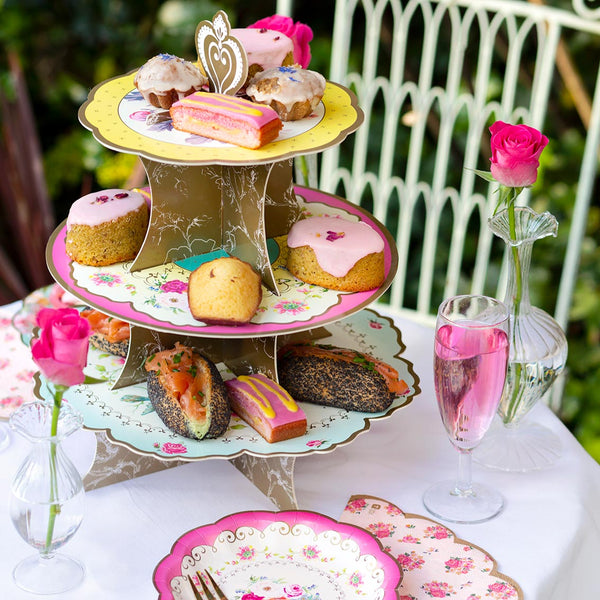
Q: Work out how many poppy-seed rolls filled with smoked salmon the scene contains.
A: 3